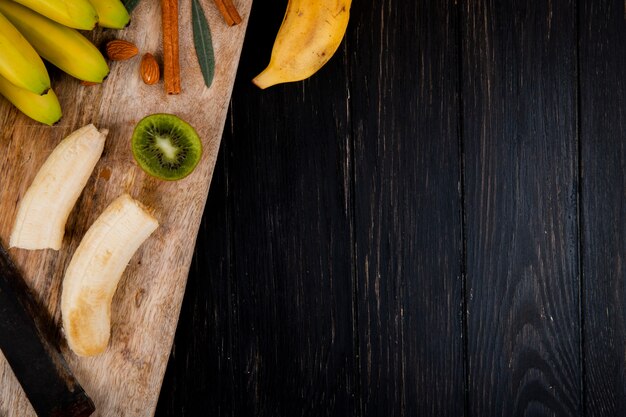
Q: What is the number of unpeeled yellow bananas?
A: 6